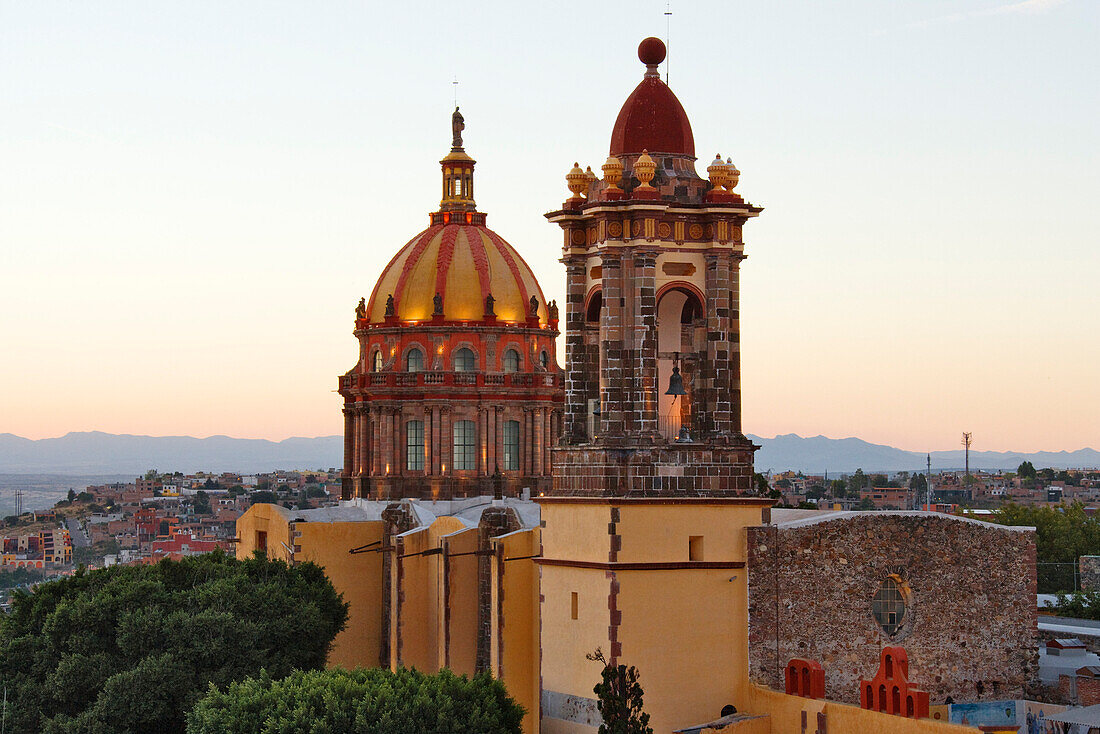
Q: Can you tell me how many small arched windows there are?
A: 5